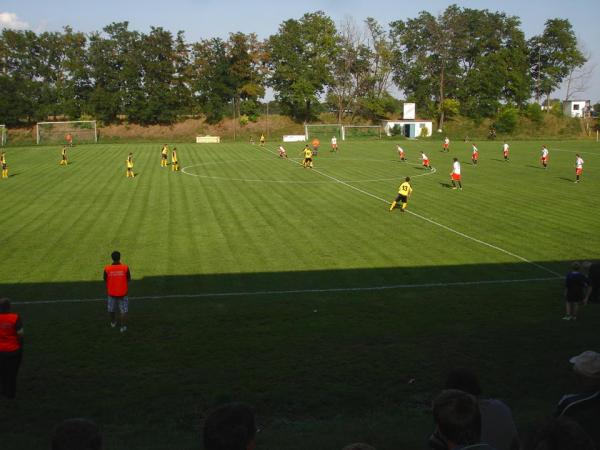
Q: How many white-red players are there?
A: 10